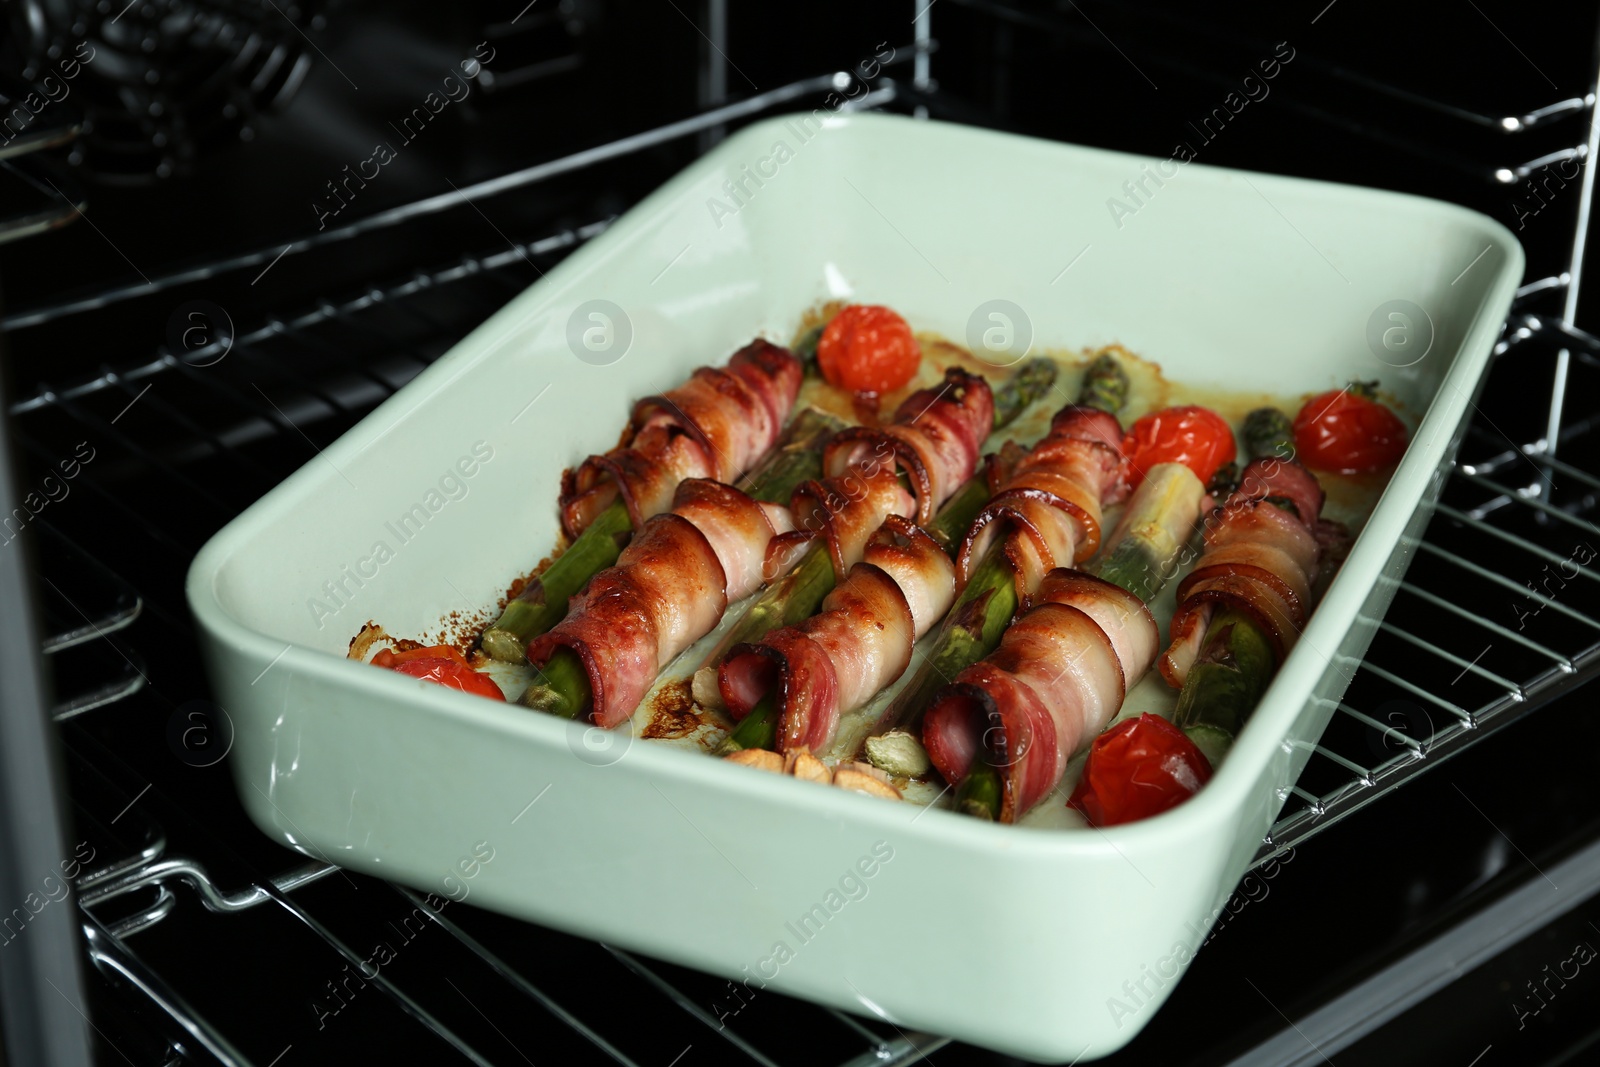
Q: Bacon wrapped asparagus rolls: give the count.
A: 7